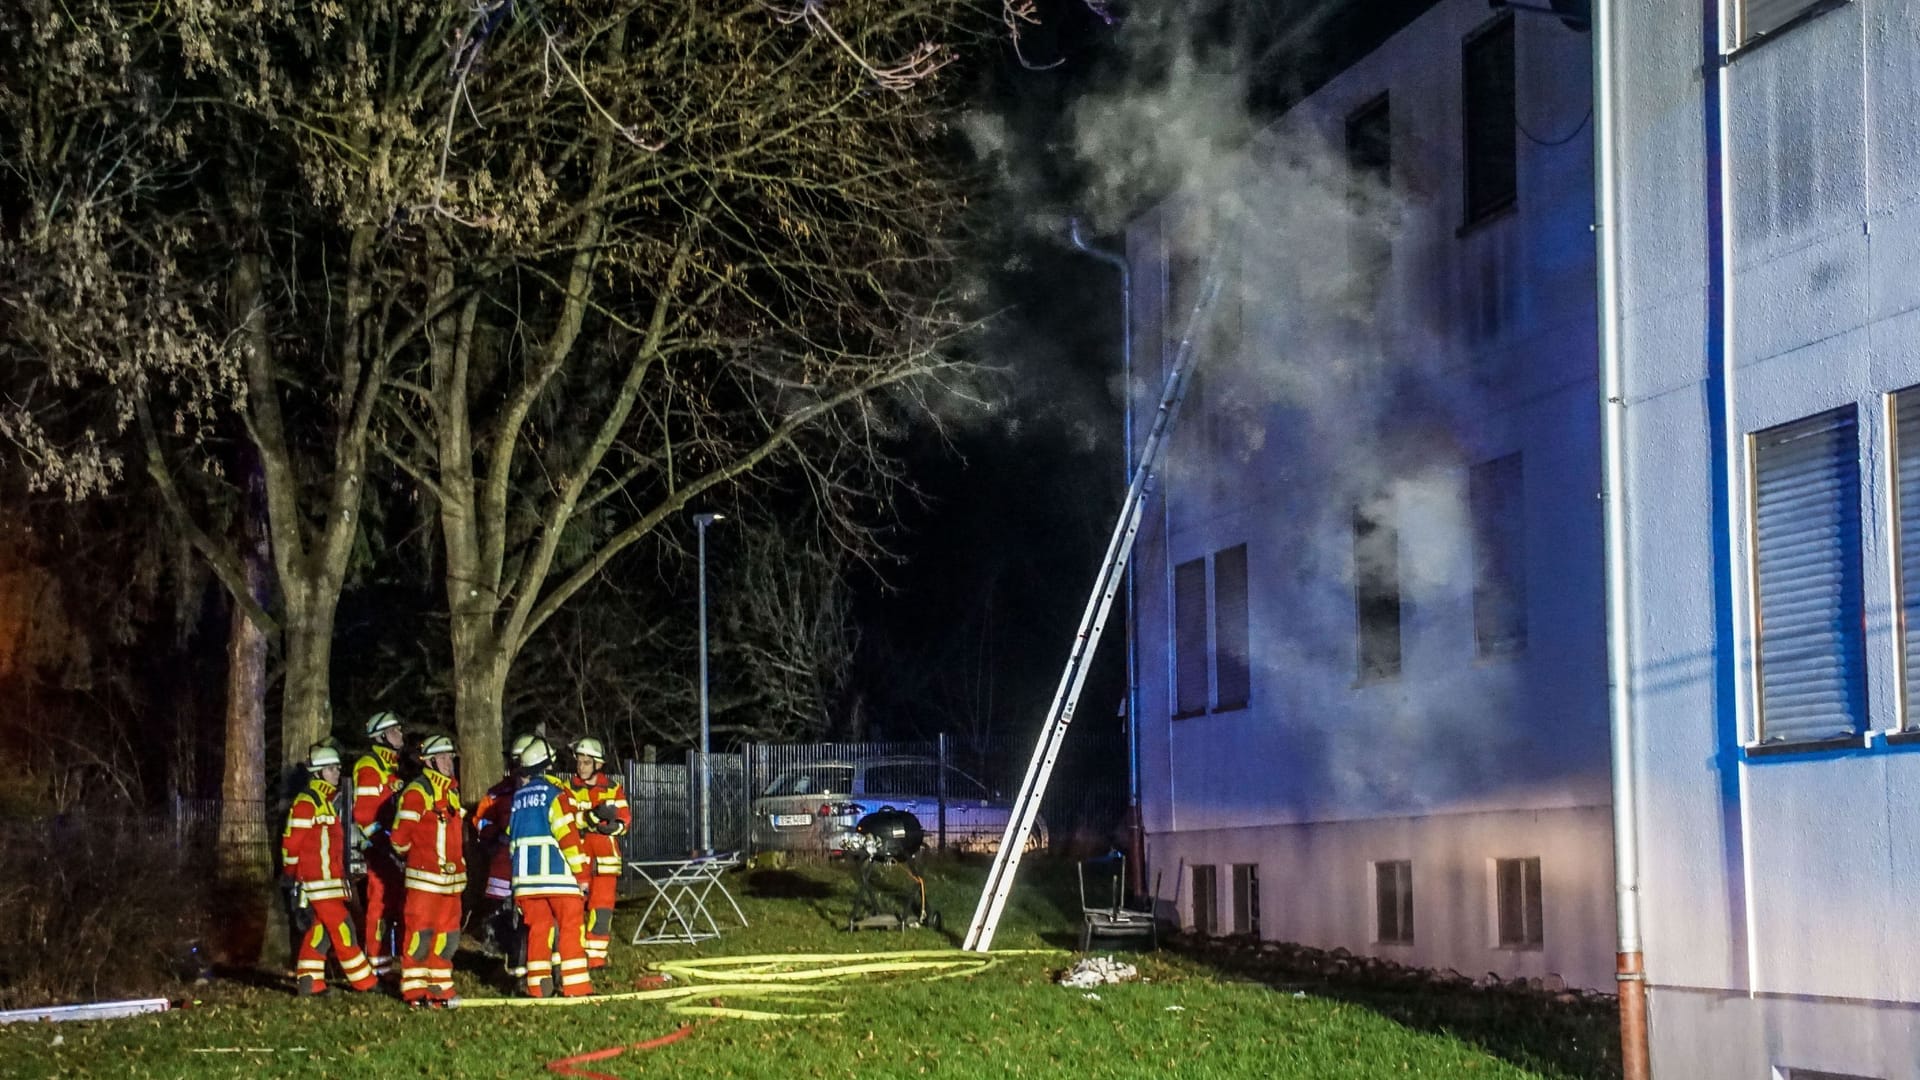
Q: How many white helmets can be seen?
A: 6